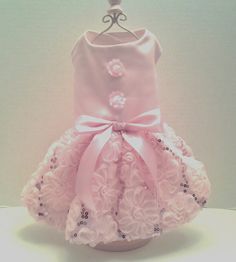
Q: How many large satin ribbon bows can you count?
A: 1